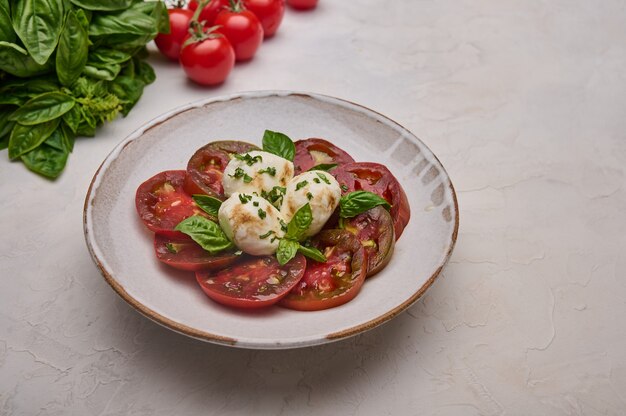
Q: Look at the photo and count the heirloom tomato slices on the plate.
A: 8